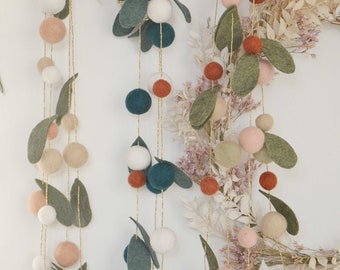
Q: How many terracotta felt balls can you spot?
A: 7